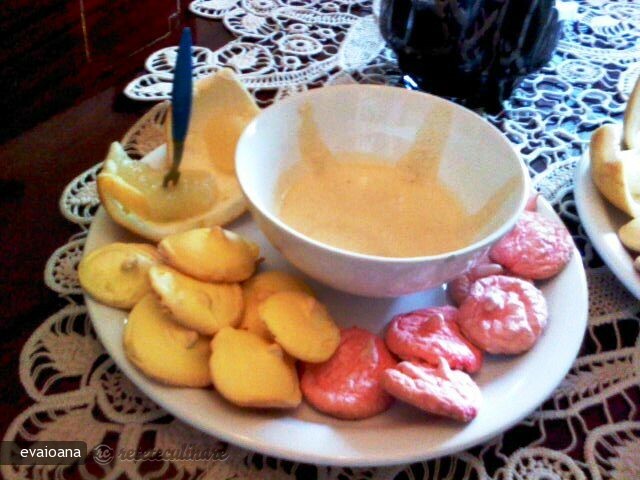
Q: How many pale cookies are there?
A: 7